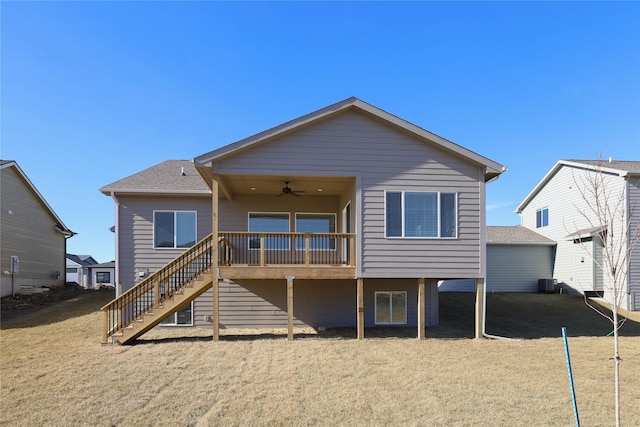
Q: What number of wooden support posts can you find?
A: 5